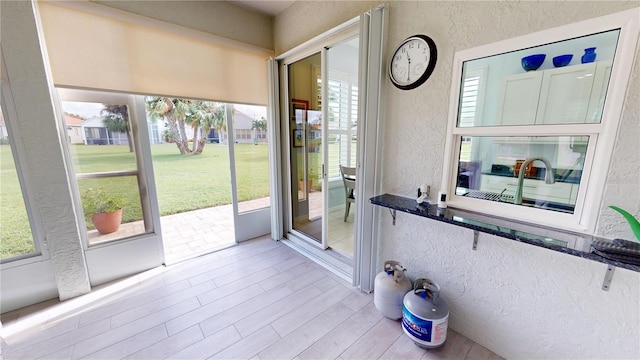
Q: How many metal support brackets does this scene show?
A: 3